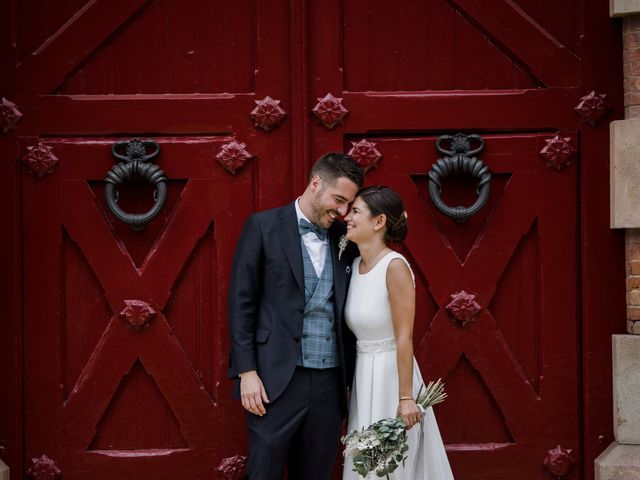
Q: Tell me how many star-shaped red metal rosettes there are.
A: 13